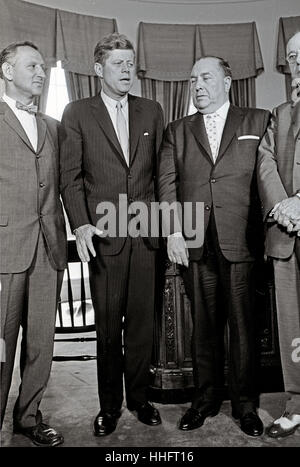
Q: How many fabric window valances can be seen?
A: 3